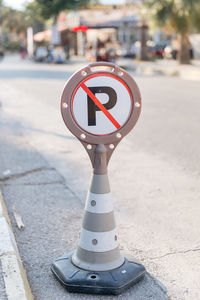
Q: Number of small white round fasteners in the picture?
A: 8